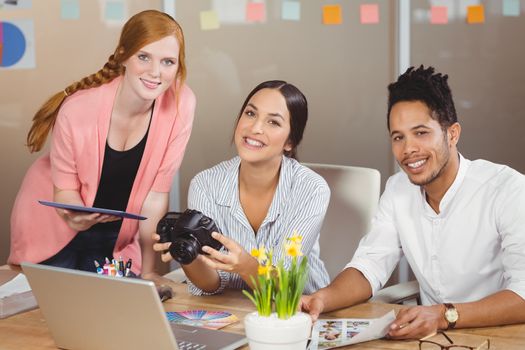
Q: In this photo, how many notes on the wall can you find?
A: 10